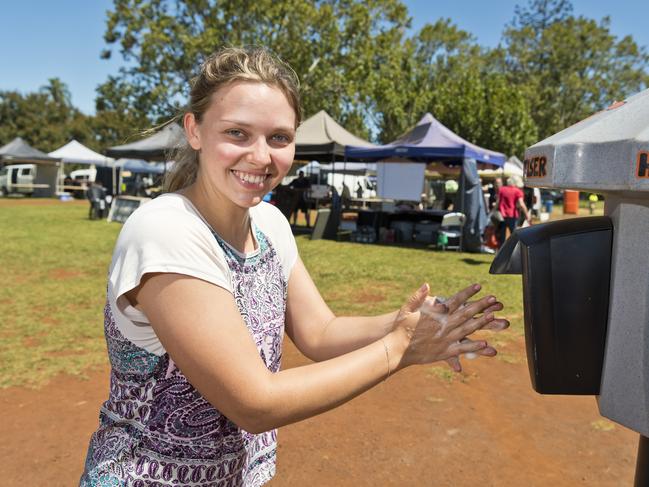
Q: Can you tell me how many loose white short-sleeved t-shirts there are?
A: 1